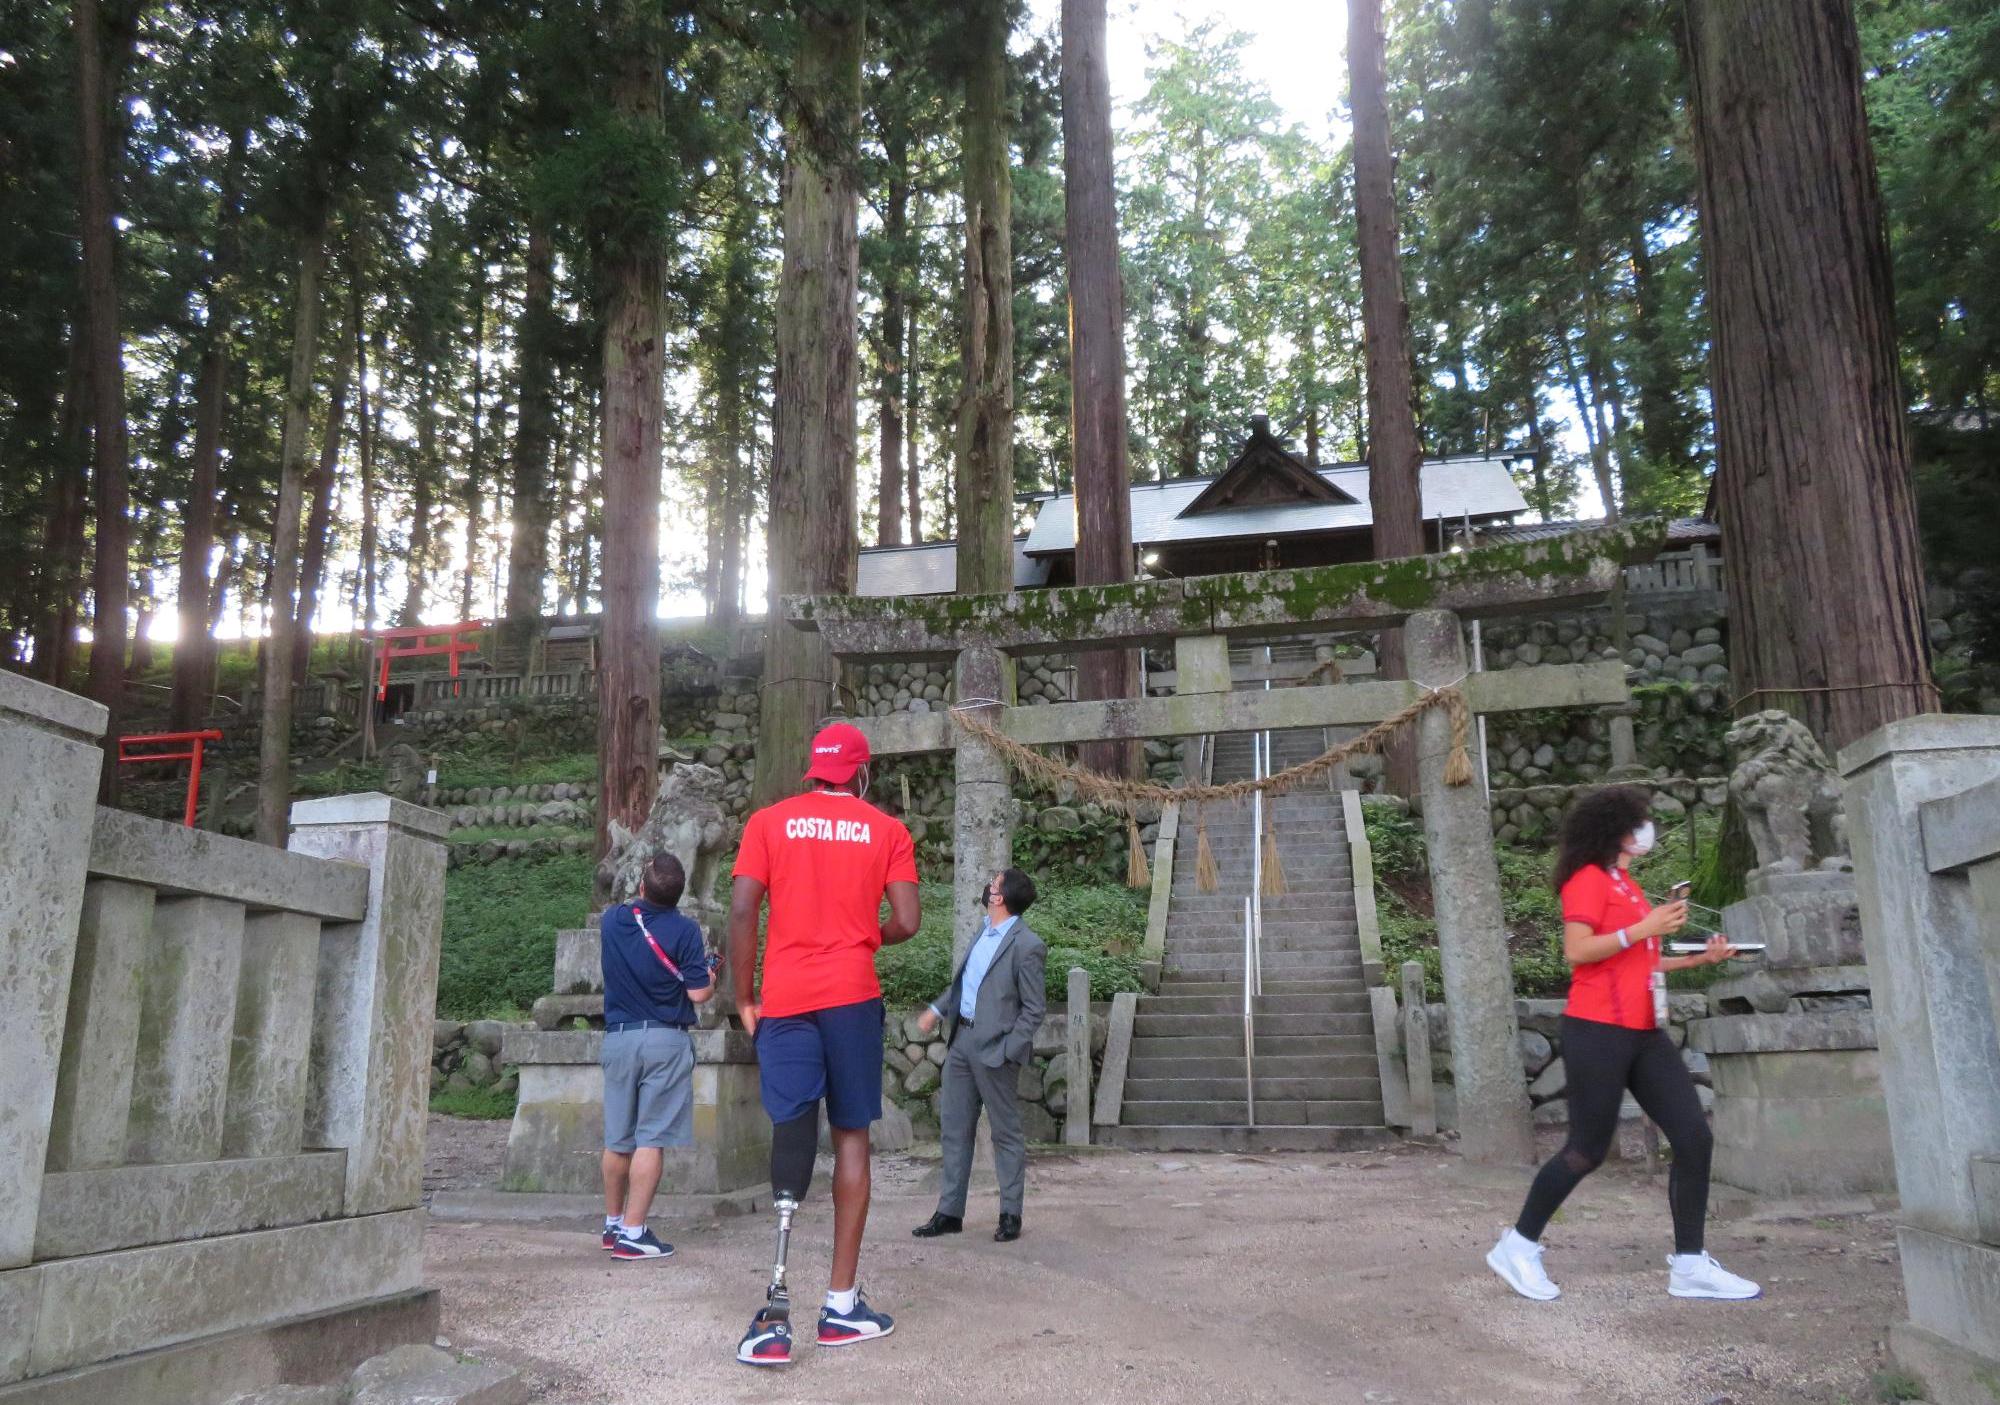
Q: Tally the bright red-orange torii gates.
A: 2